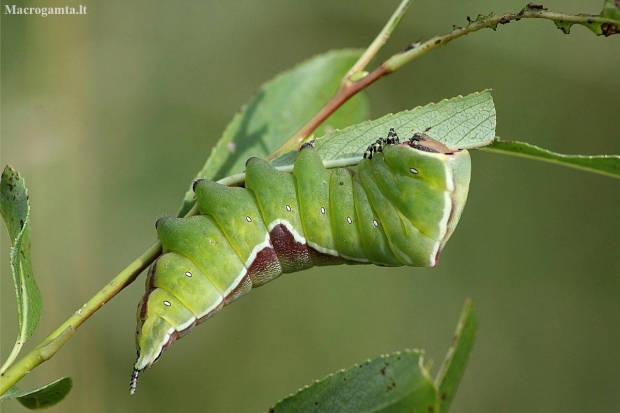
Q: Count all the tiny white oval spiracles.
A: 8